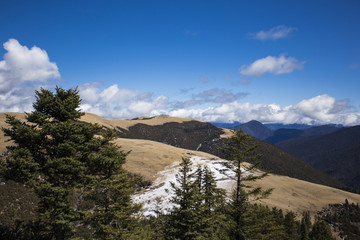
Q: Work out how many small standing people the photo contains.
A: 0